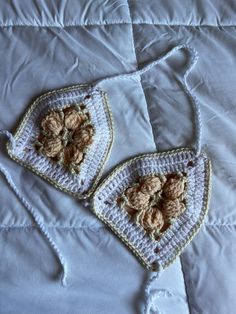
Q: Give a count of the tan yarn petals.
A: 10